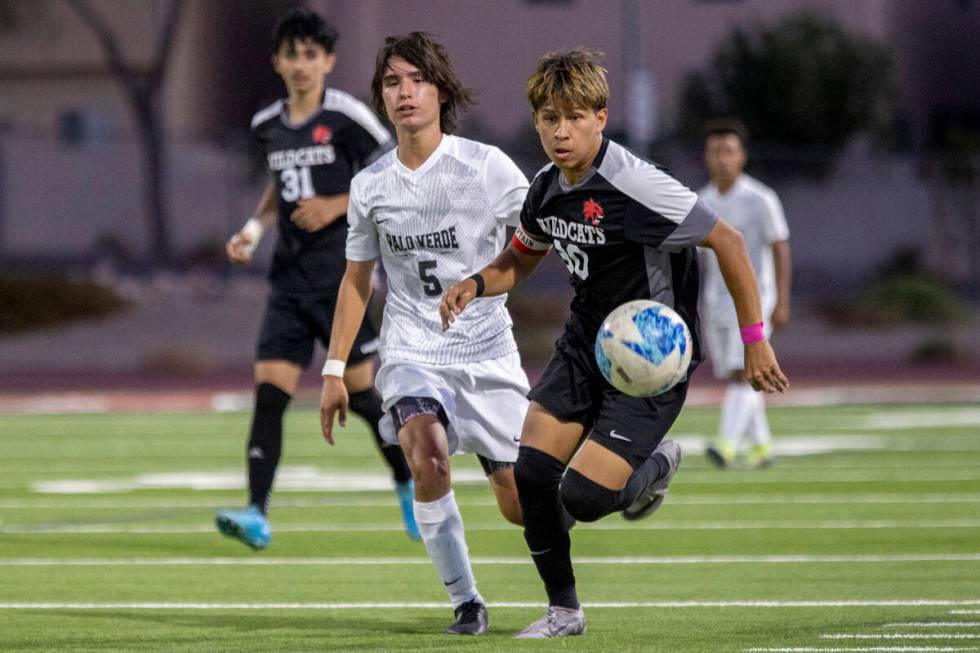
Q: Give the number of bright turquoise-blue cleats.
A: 2